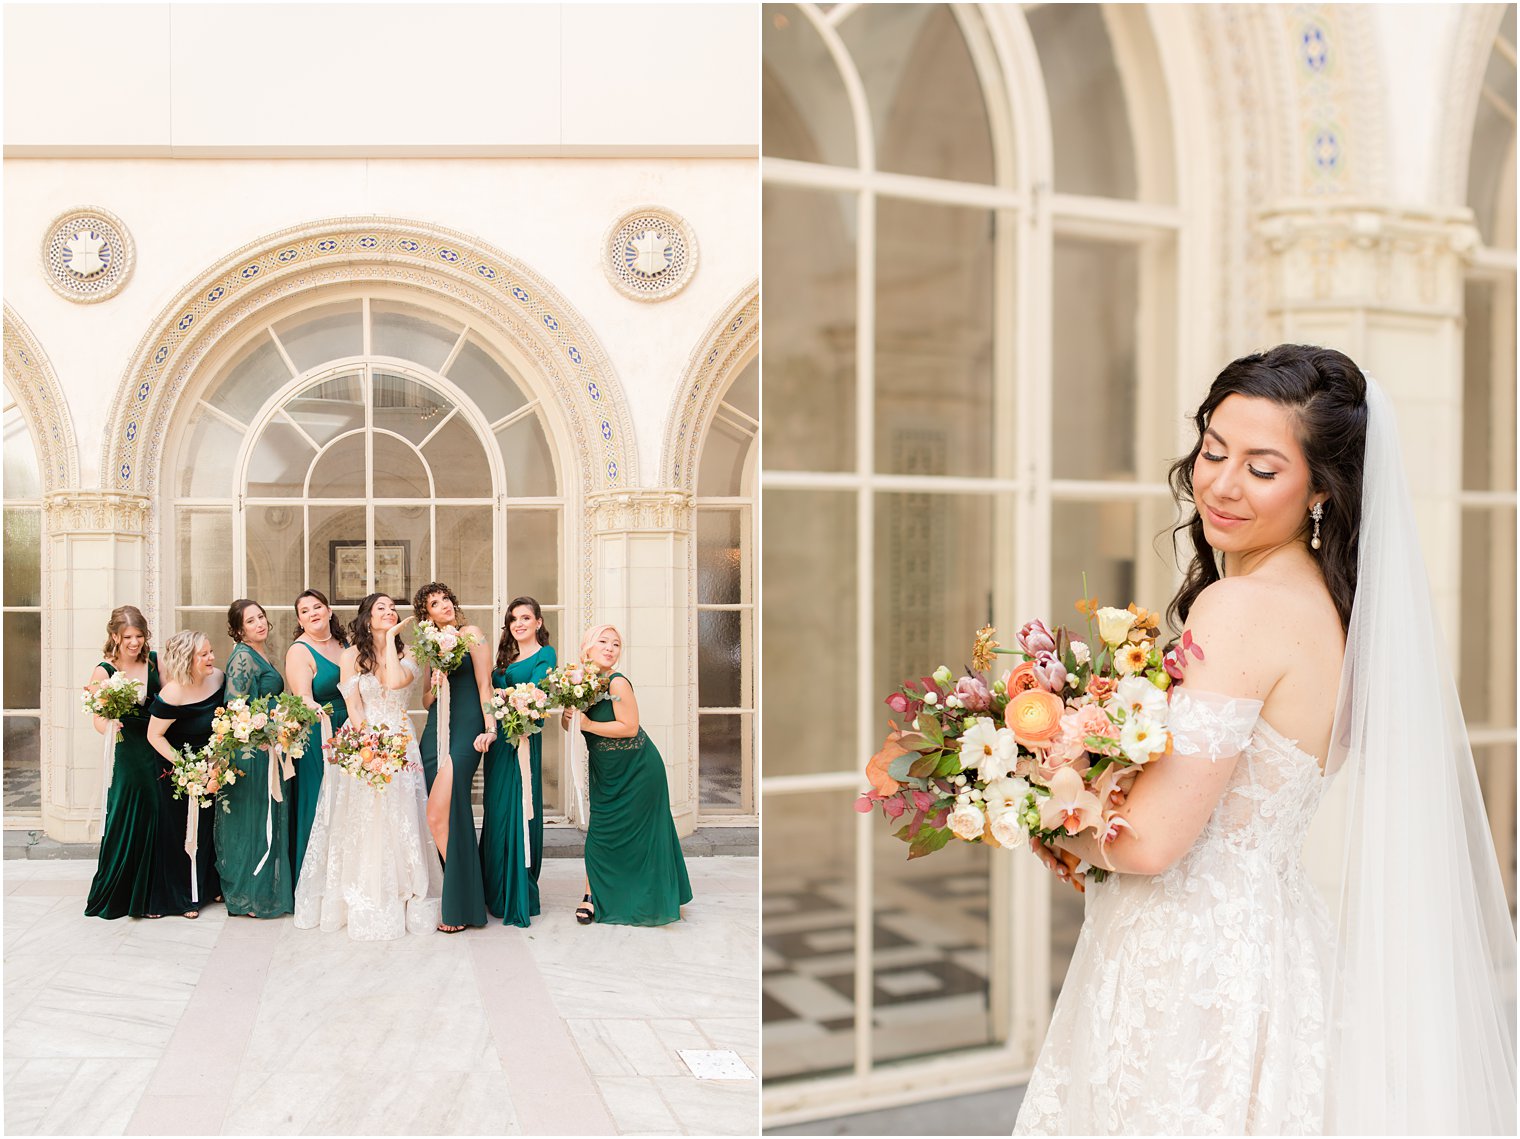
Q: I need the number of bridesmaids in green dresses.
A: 7